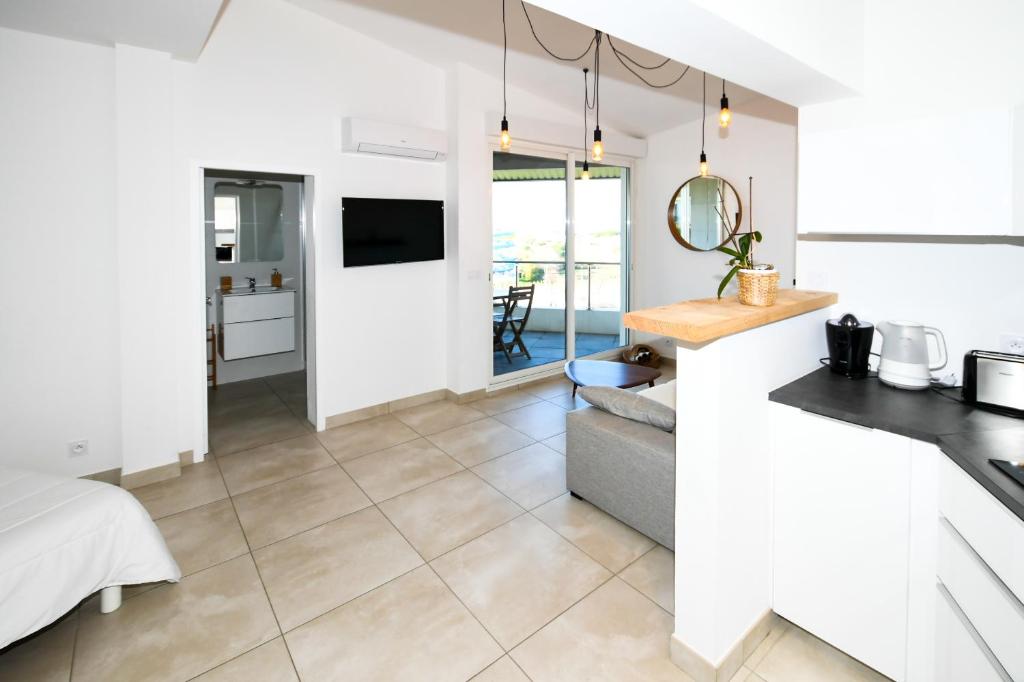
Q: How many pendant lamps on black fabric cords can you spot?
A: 5